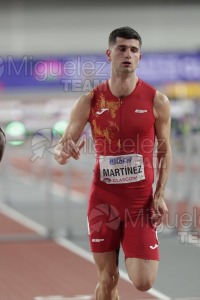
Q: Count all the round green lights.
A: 2